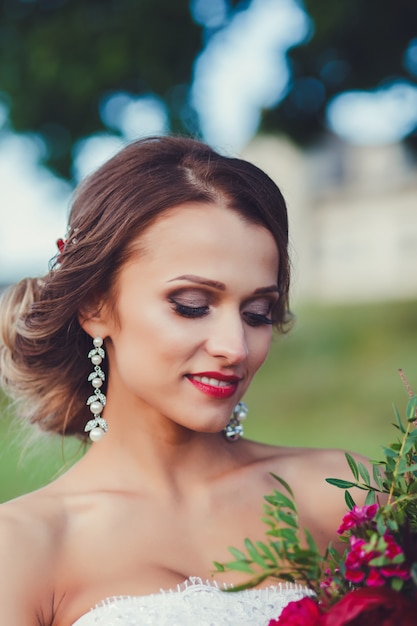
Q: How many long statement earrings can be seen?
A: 2